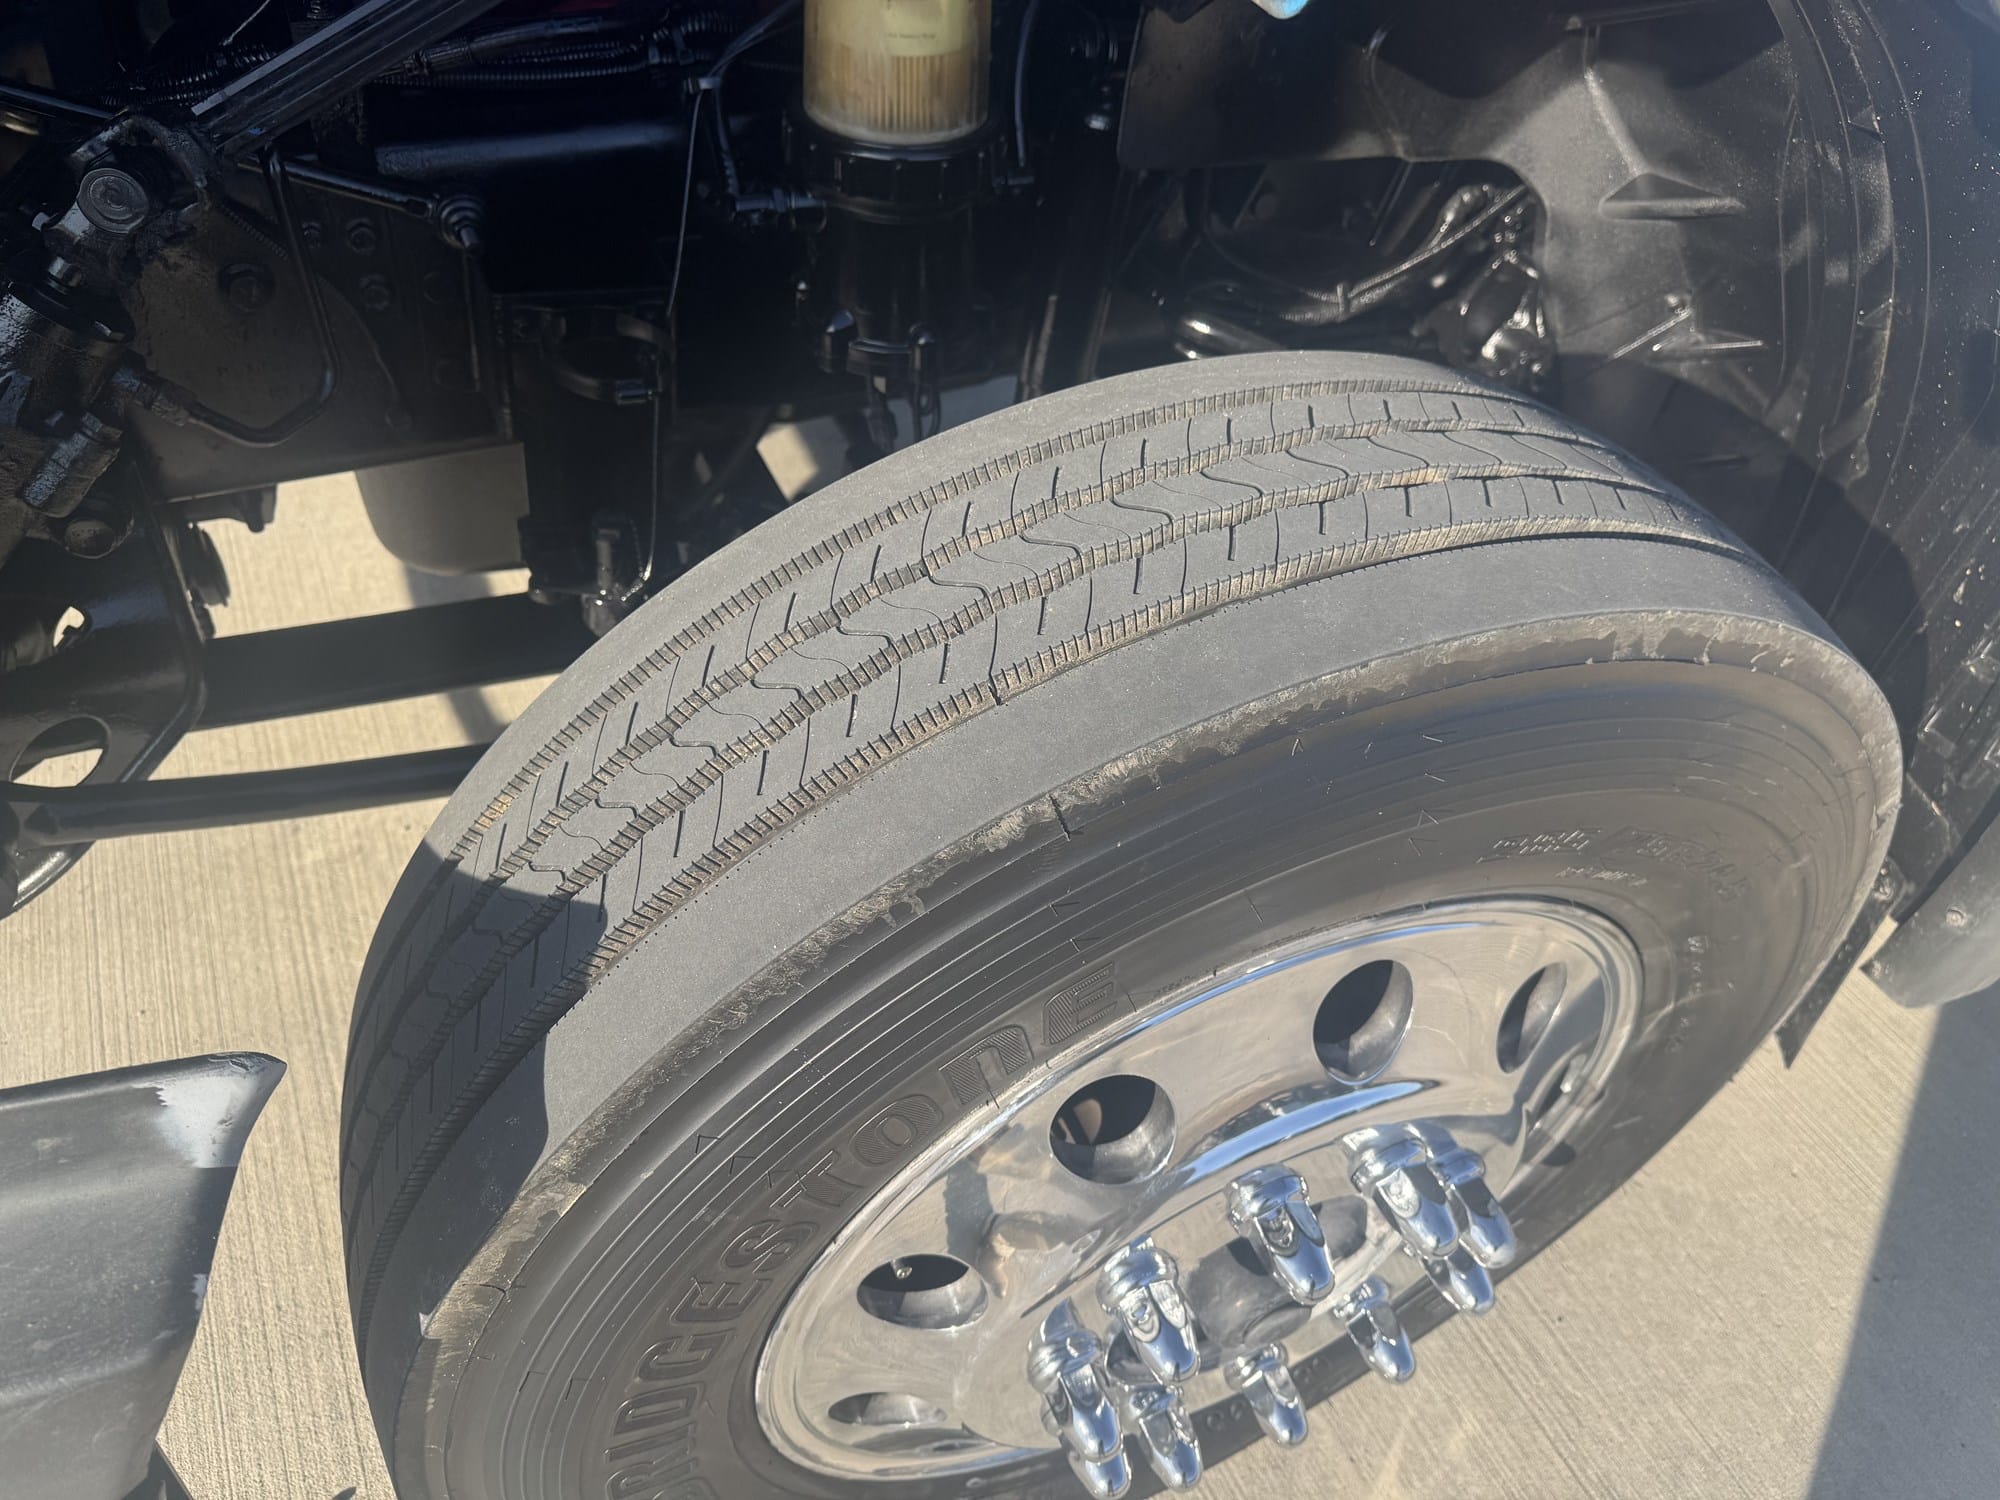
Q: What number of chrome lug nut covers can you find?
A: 10